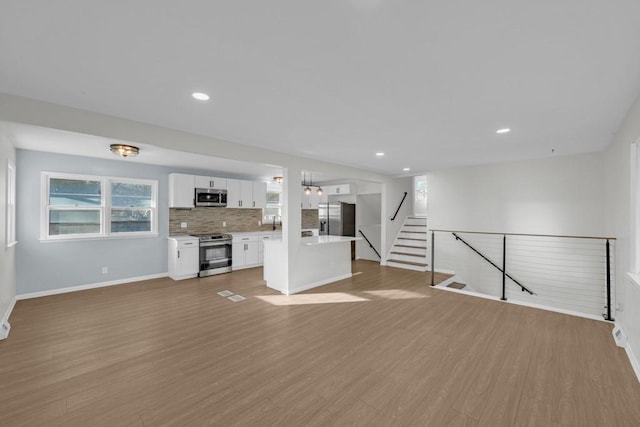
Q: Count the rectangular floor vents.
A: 2